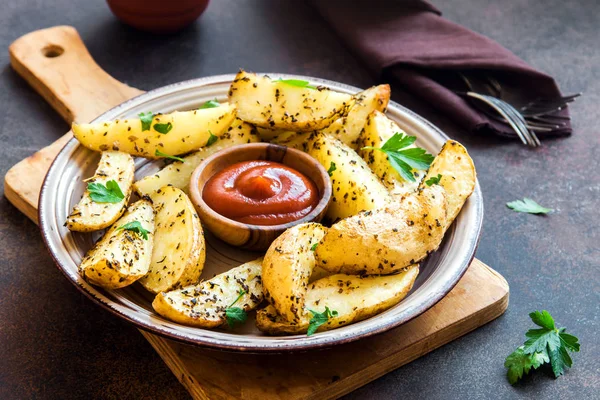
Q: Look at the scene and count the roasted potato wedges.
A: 14